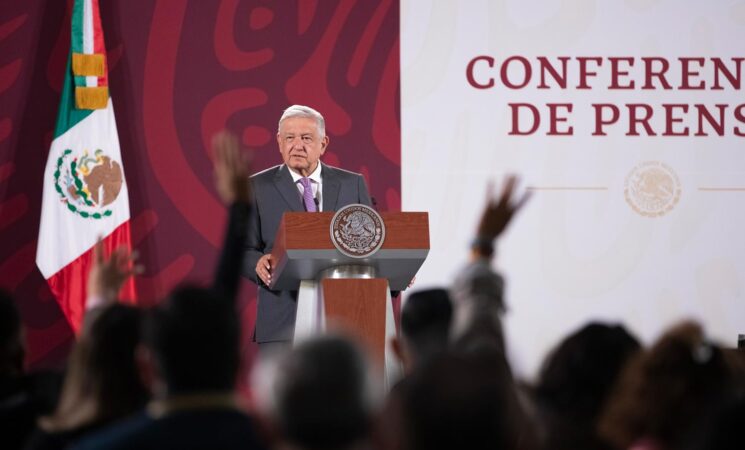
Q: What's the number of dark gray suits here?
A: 1